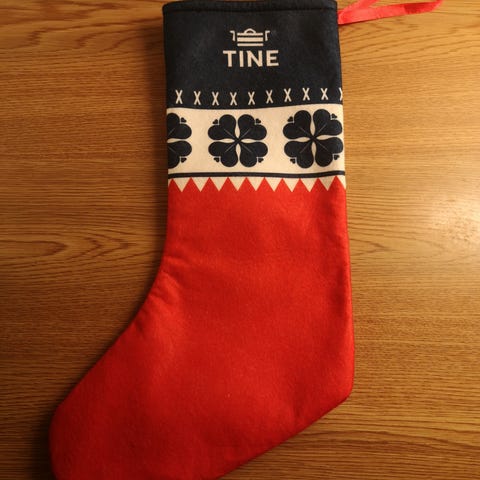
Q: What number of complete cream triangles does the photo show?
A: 9